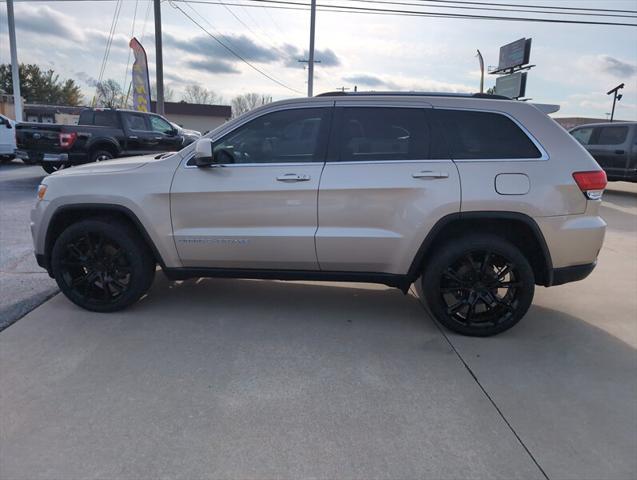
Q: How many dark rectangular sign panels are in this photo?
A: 2